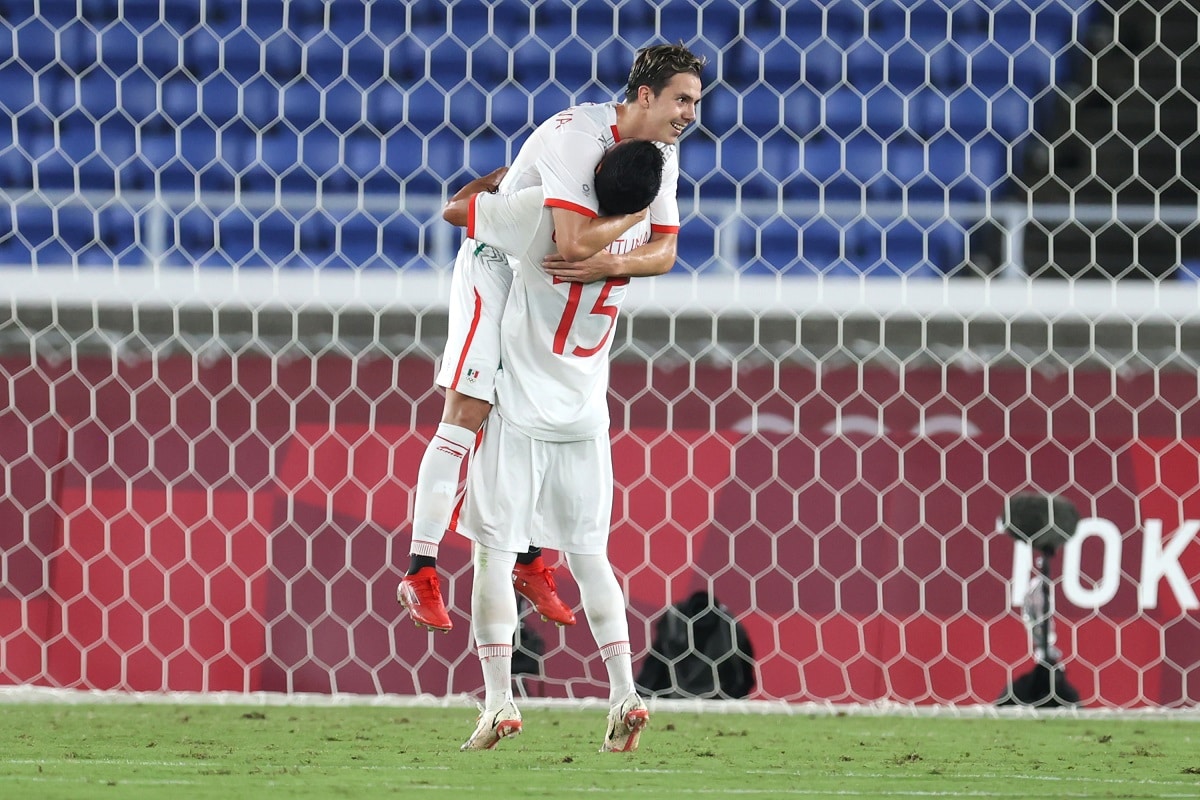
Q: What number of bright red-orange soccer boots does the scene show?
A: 2